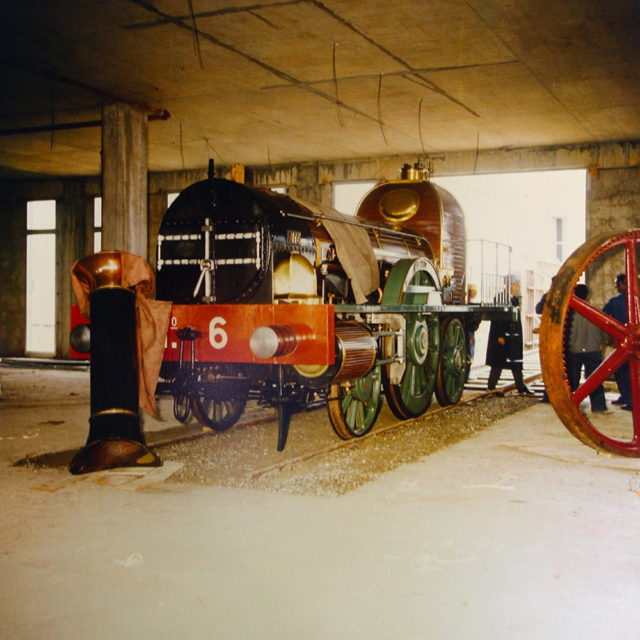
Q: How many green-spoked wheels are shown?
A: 3